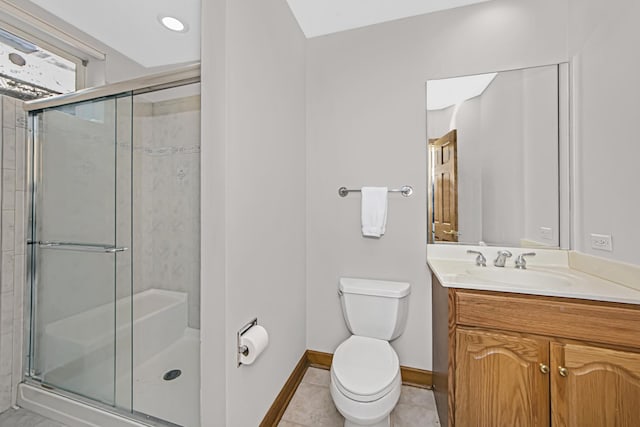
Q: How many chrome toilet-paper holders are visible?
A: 1